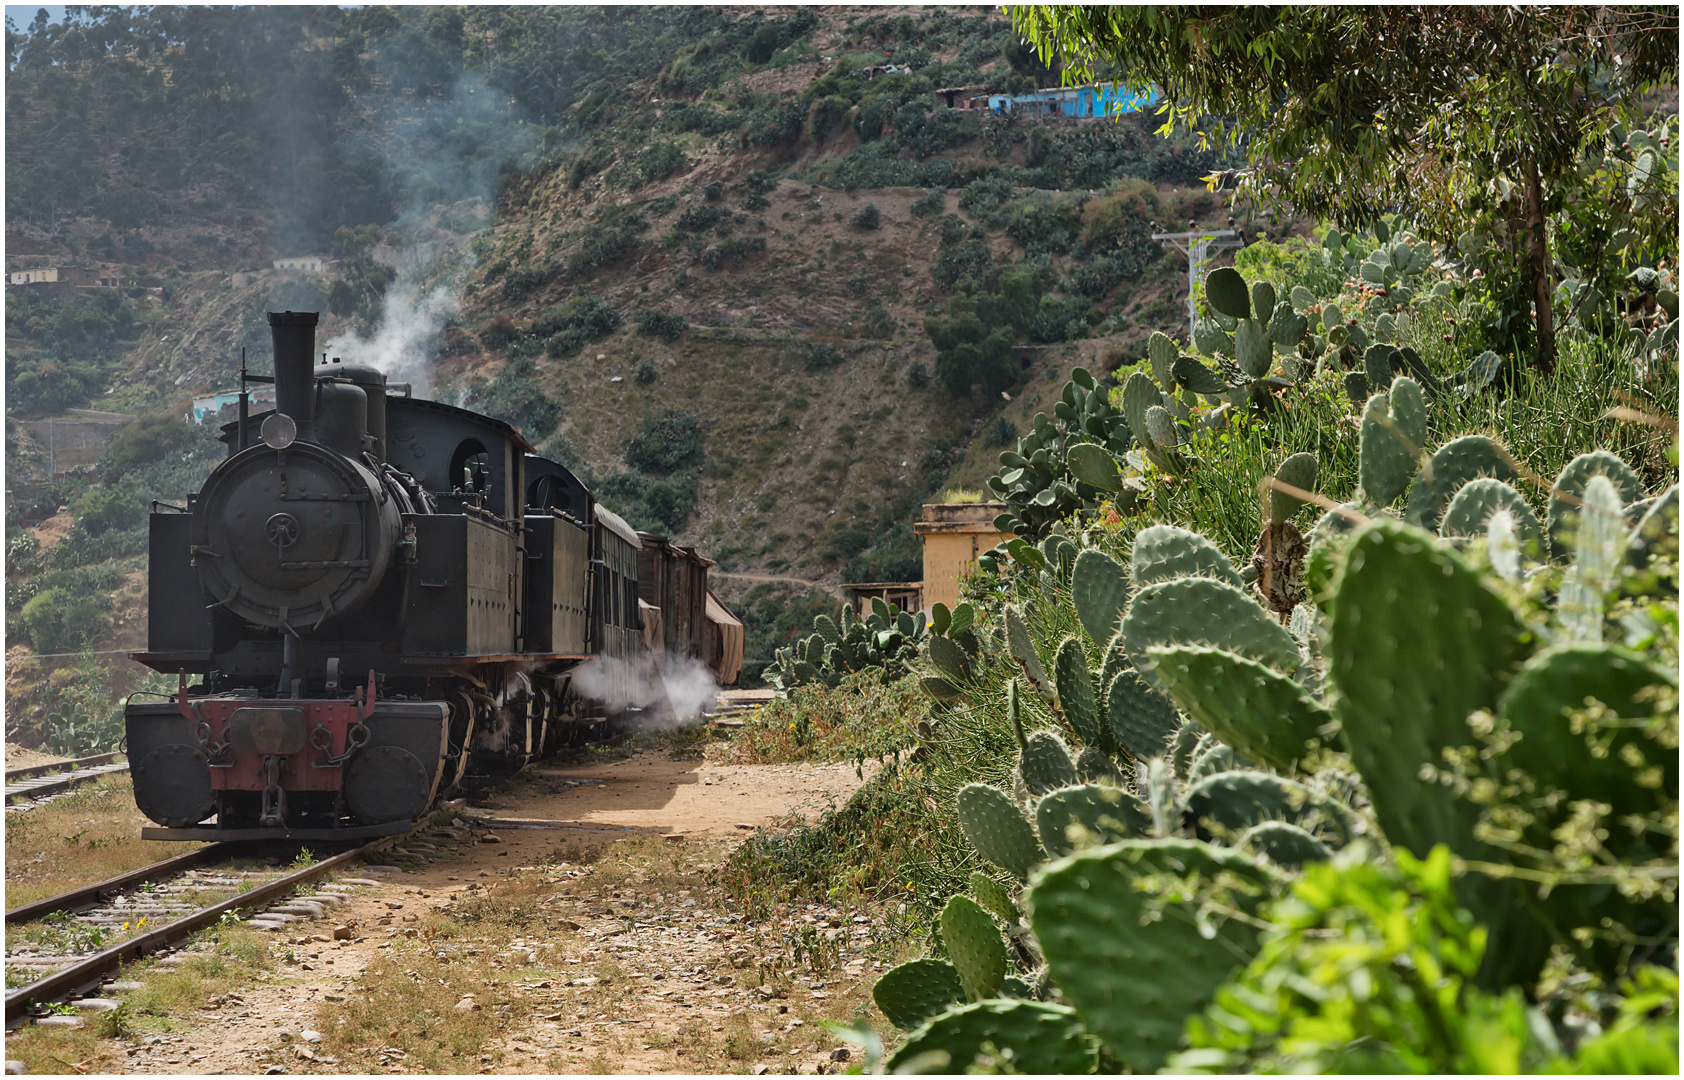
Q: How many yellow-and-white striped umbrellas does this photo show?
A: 0